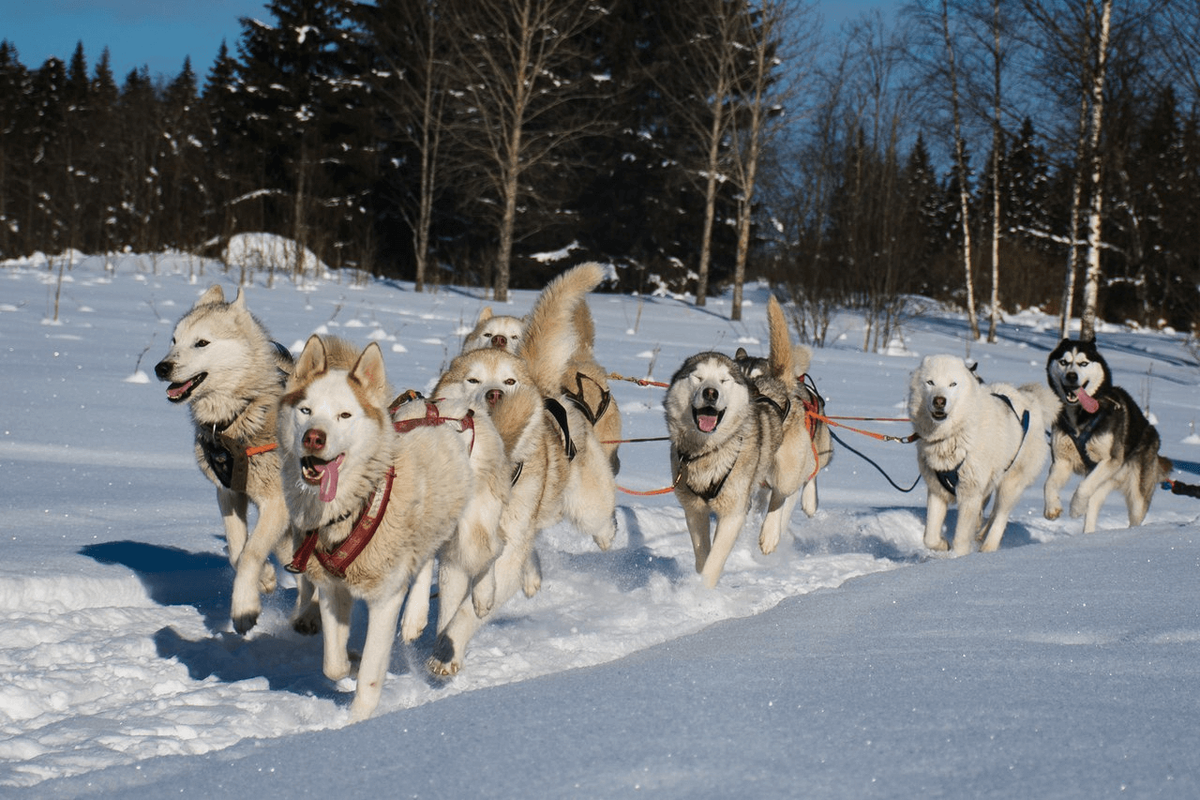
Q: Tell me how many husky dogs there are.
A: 8